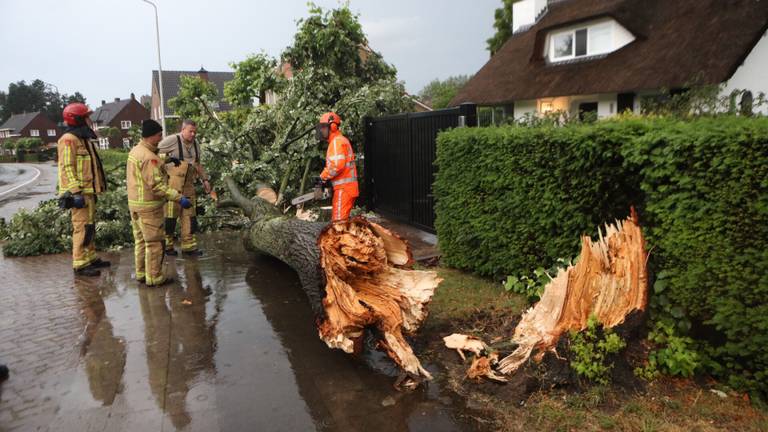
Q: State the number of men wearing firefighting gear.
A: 3